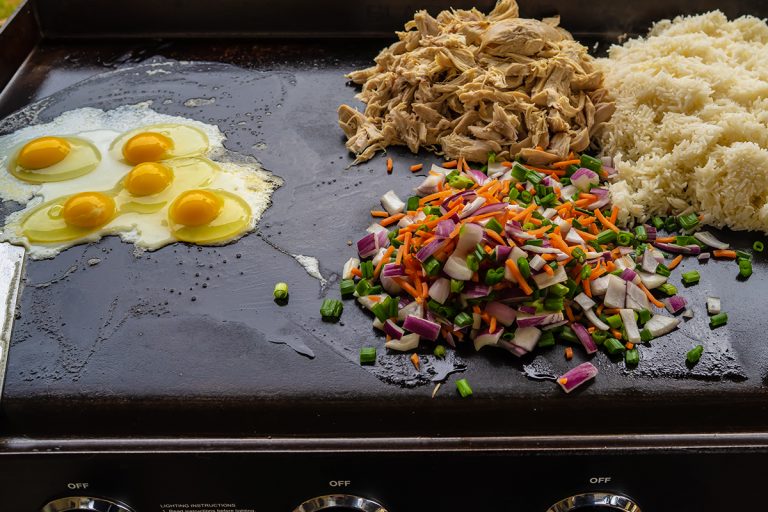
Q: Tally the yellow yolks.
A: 5